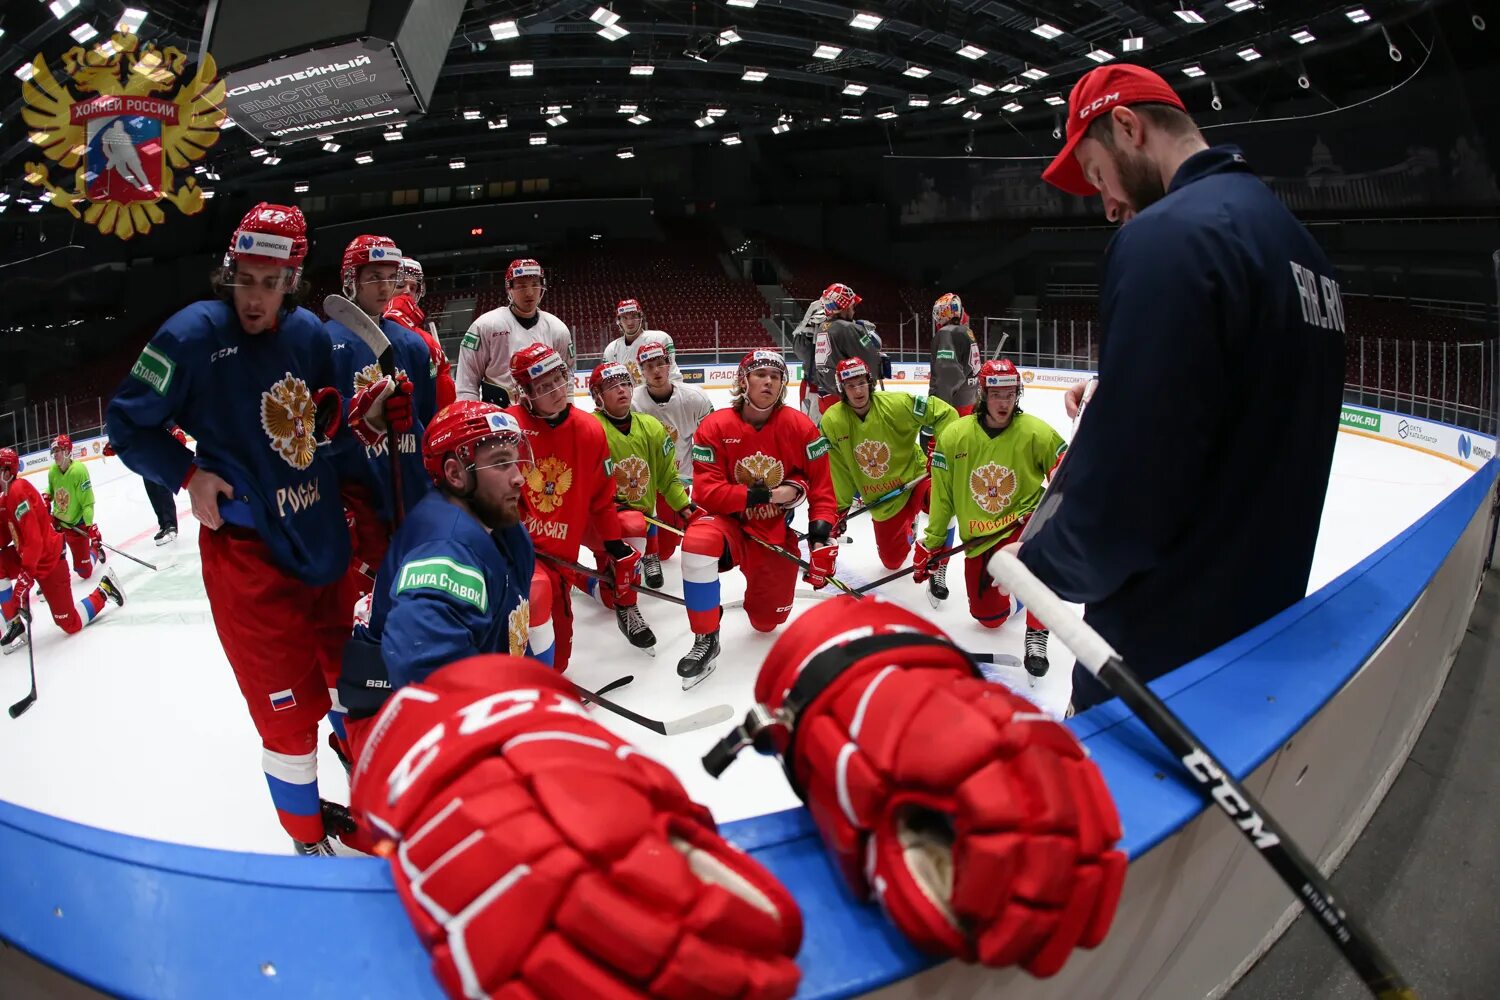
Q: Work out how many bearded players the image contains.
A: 1